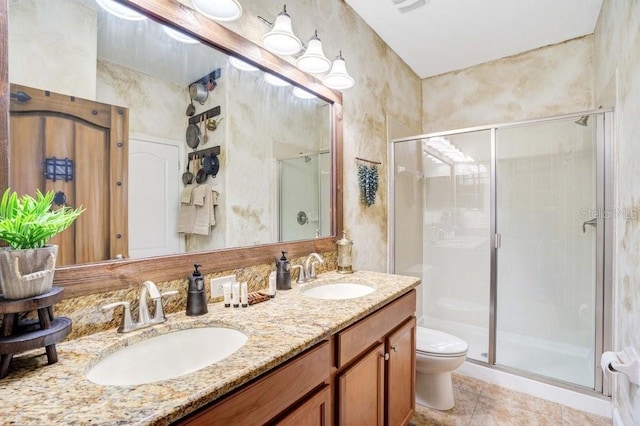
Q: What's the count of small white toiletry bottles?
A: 4